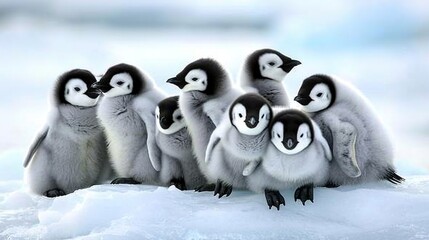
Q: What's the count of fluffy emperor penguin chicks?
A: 8